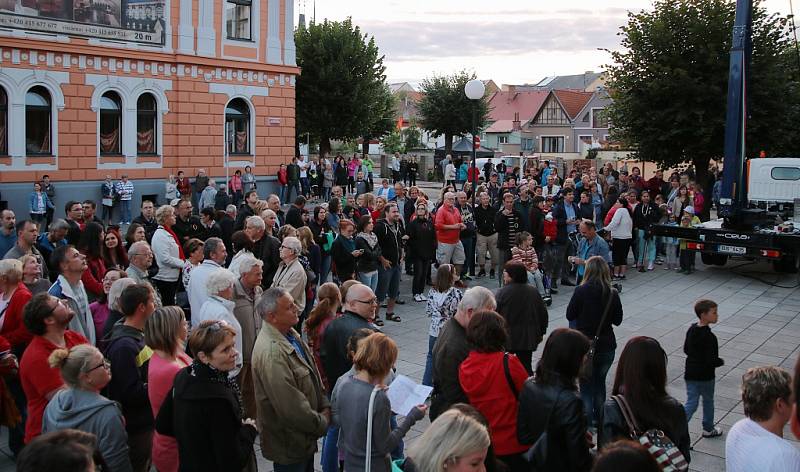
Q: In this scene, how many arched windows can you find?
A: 5